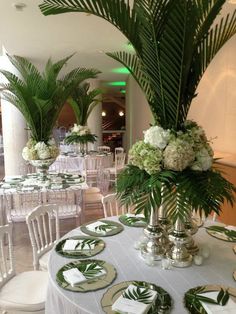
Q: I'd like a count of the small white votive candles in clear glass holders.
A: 5